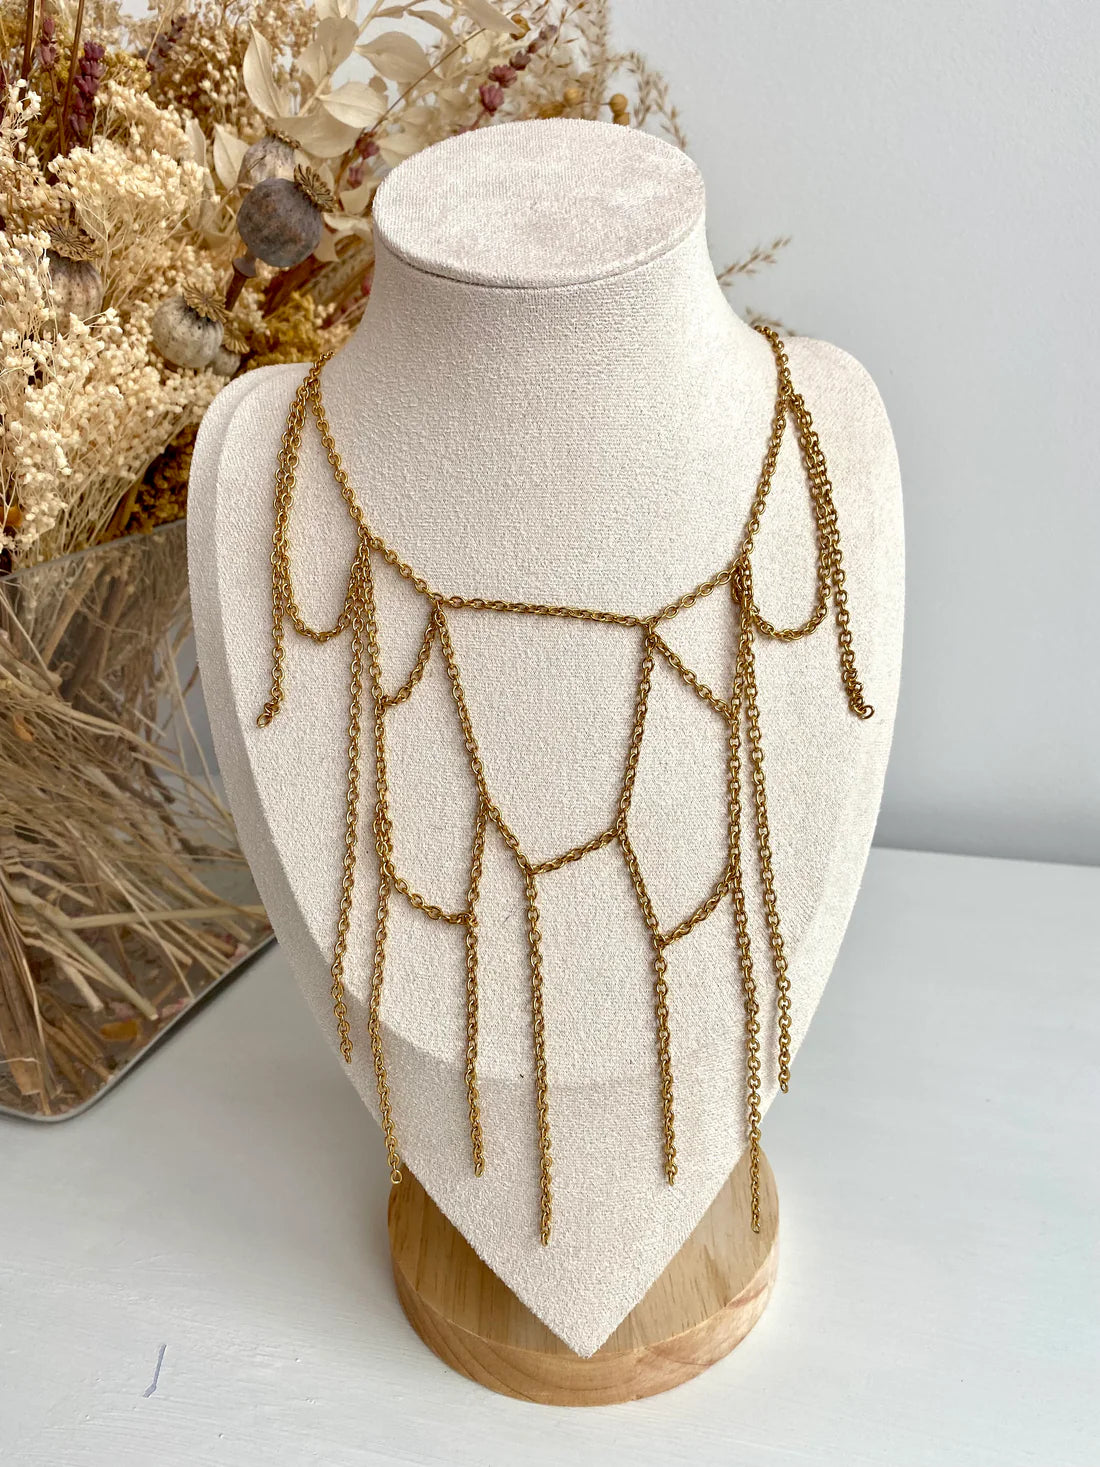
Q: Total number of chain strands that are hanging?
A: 9